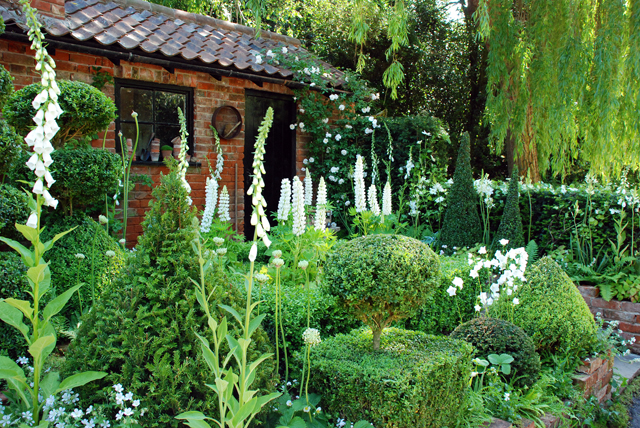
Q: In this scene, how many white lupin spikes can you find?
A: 9